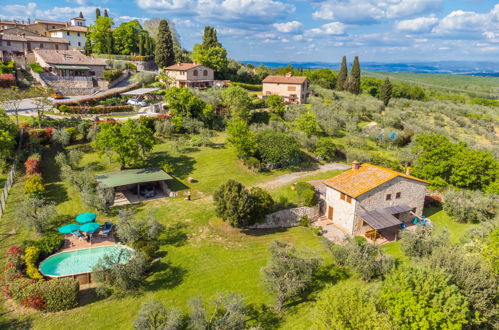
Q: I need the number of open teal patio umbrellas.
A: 3